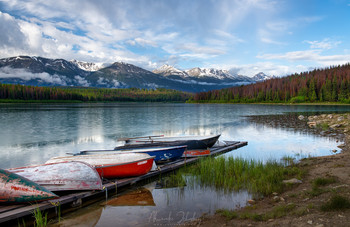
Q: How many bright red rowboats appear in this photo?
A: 1